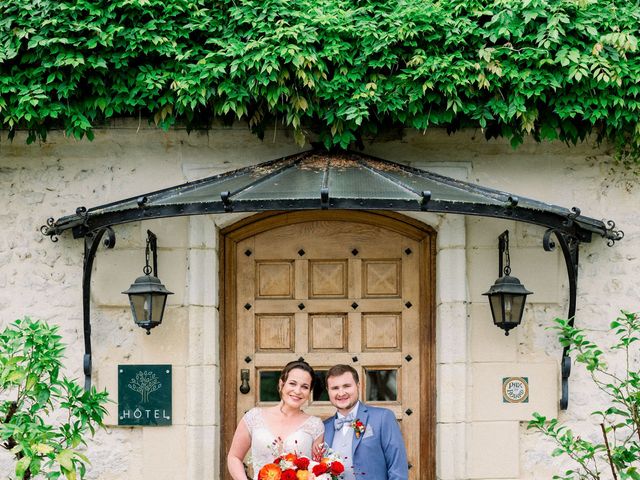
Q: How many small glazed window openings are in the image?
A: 3